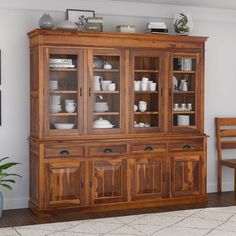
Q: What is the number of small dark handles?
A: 12